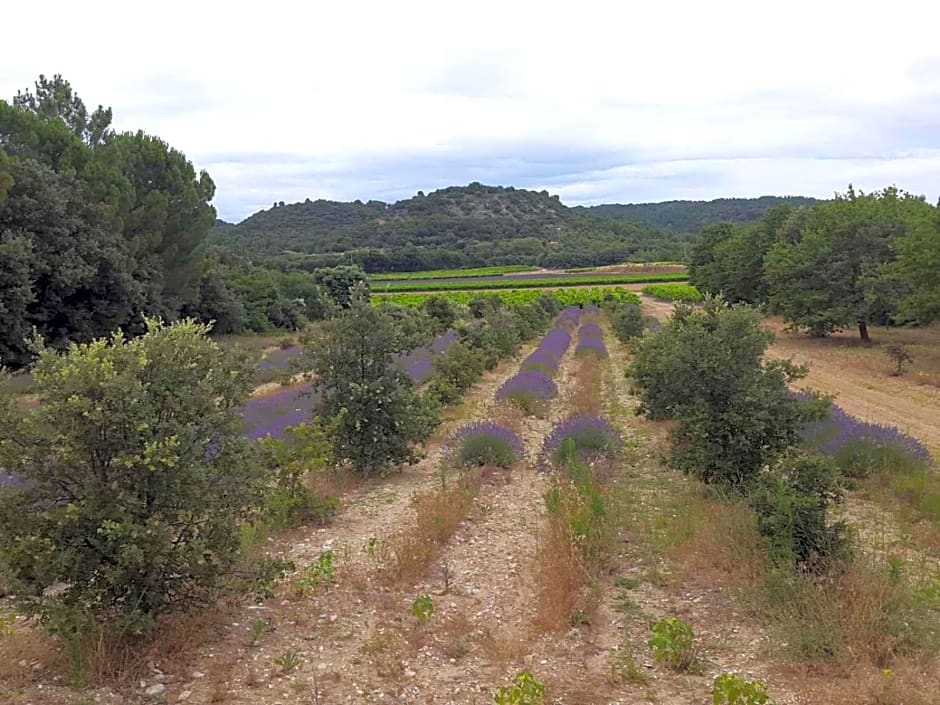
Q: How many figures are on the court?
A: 0